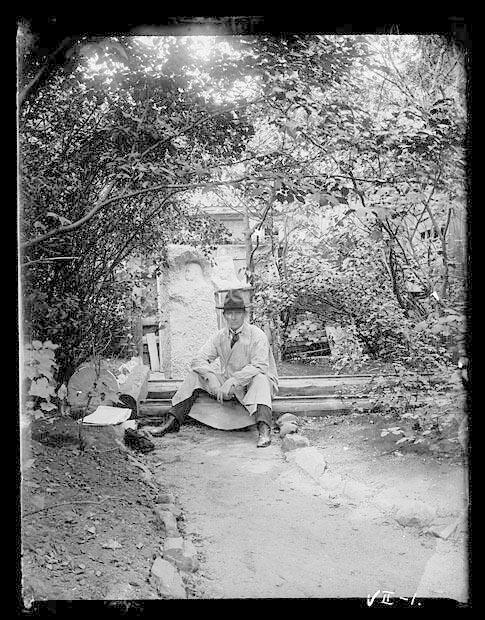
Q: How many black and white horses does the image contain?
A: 0